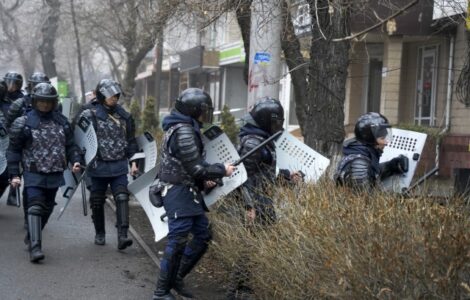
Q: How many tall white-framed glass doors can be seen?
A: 1